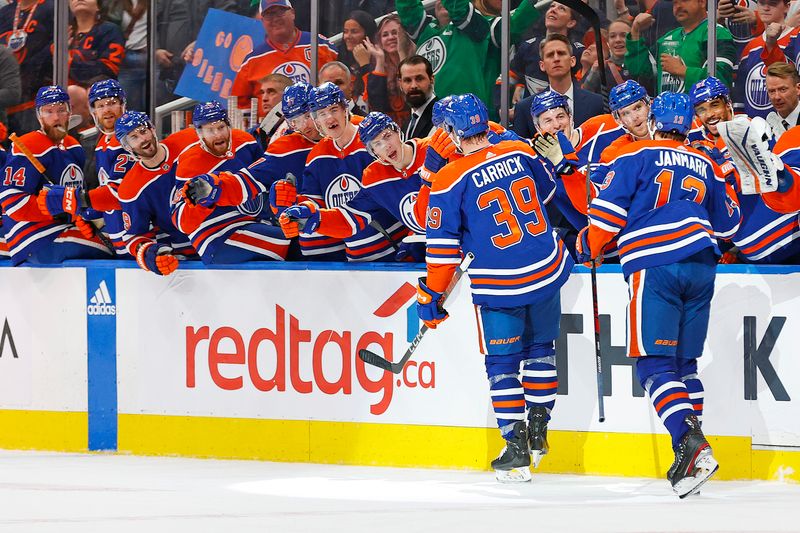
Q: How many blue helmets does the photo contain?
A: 13